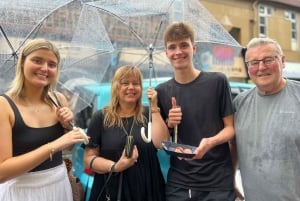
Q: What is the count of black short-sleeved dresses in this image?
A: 1